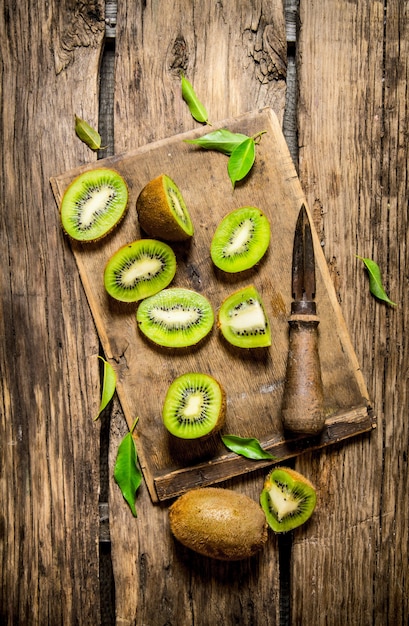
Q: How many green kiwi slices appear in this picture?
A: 8